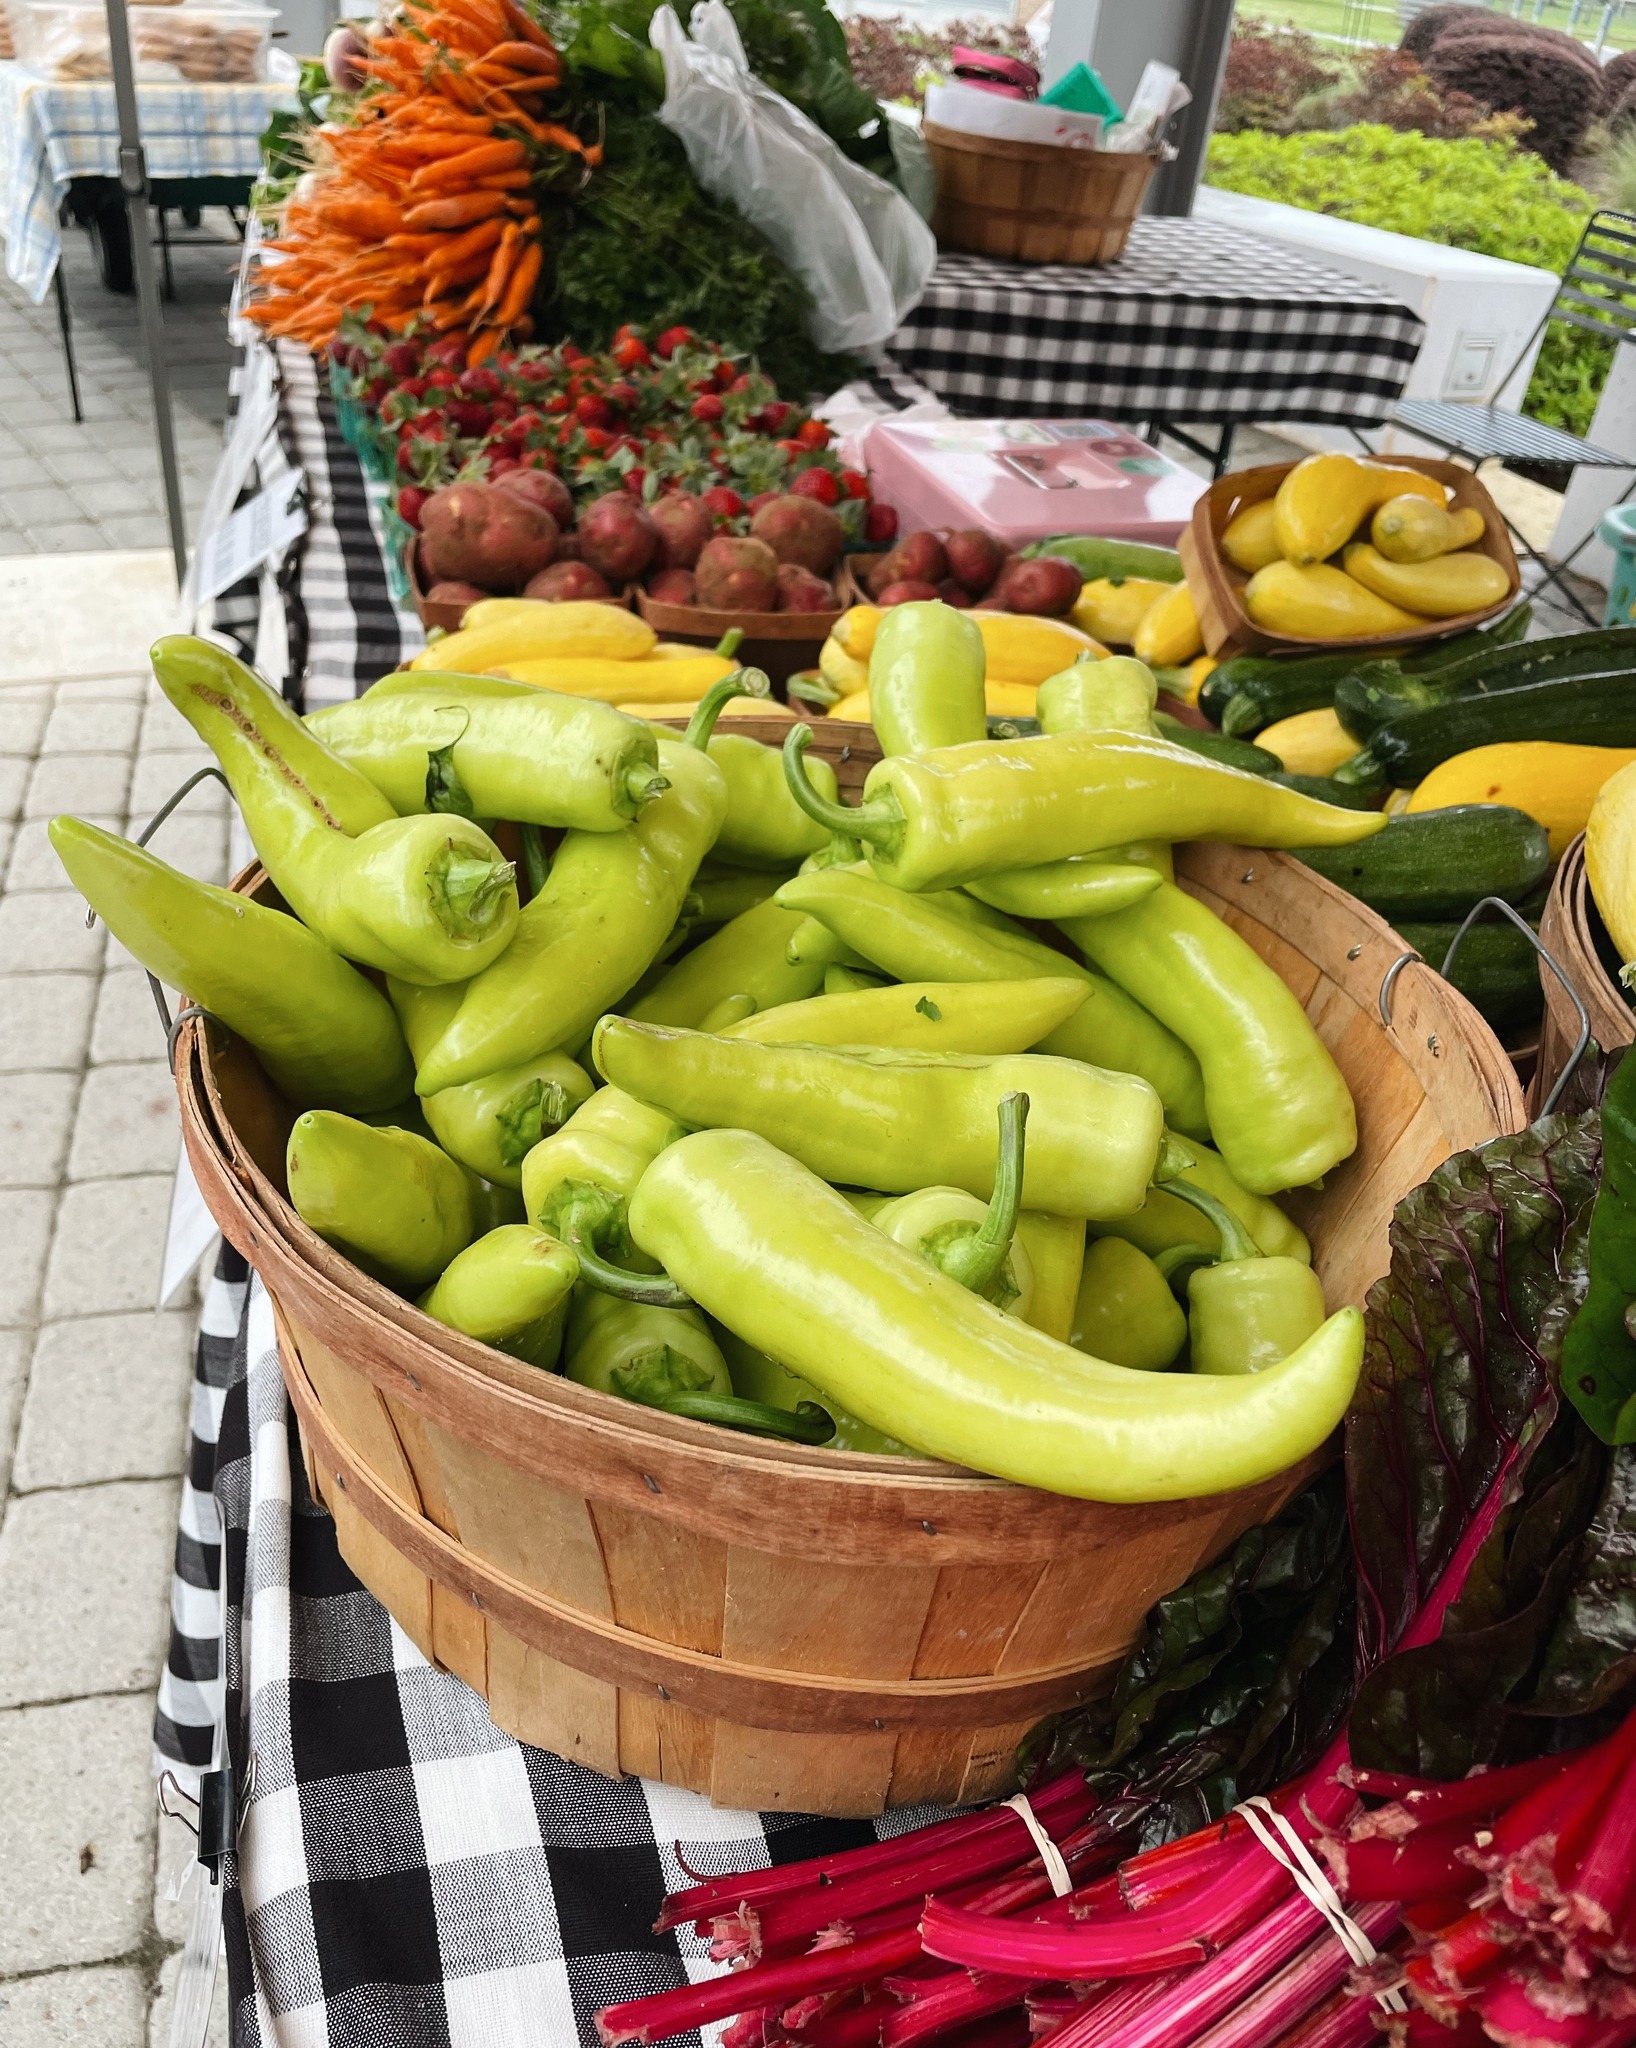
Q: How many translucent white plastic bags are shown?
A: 1